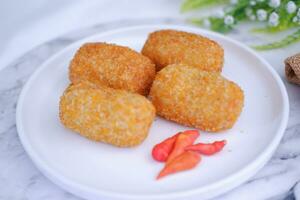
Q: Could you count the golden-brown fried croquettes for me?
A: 4